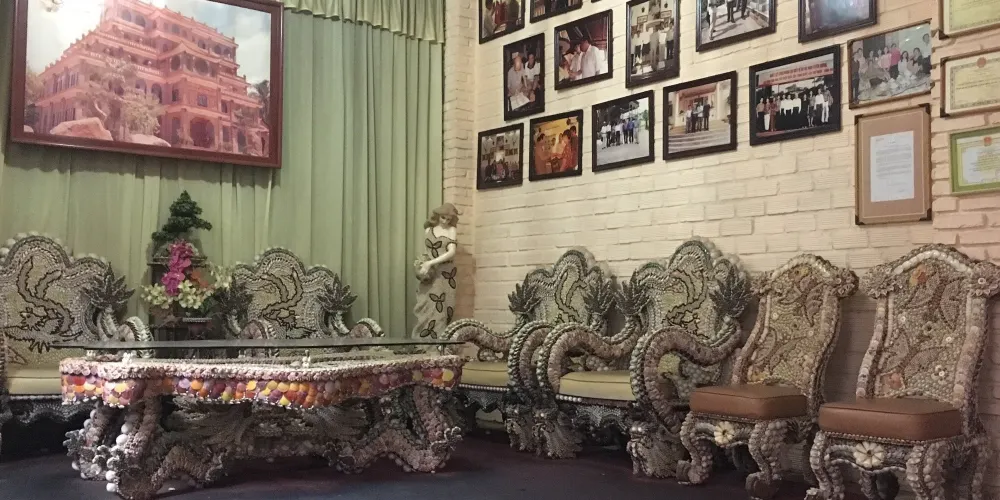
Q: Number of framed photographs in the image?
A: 14